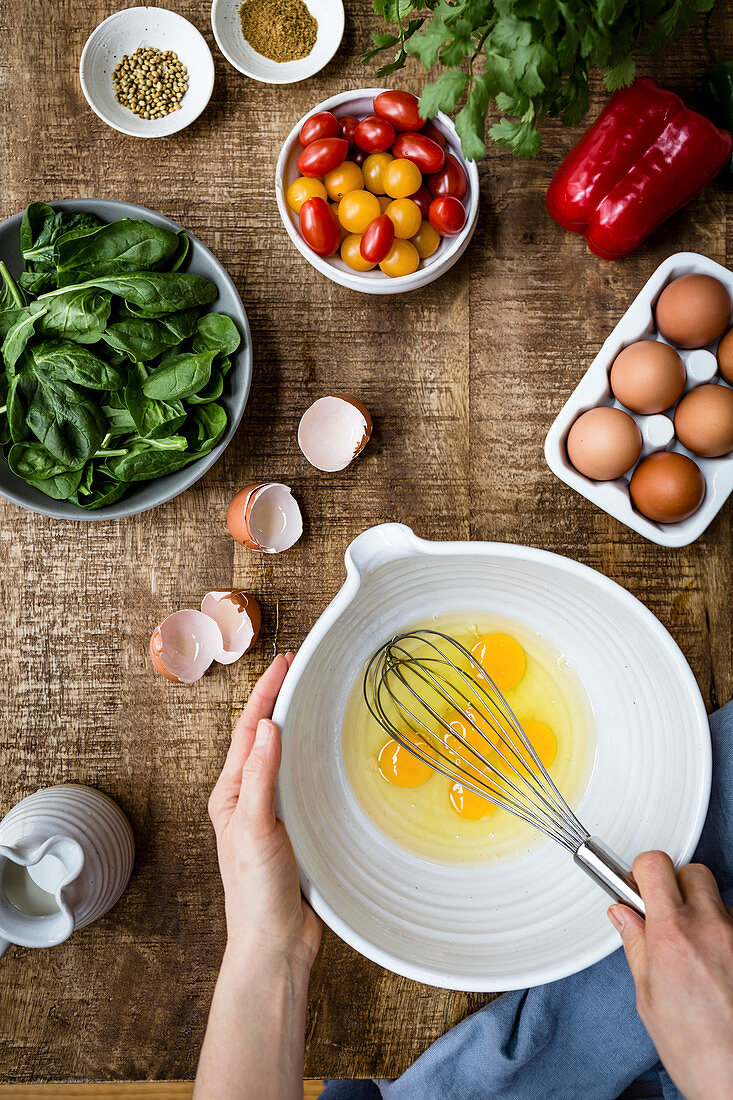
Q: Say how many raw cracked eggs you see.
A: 5